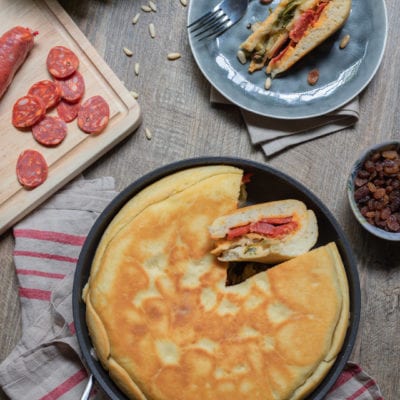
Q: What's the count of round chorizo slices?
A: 8